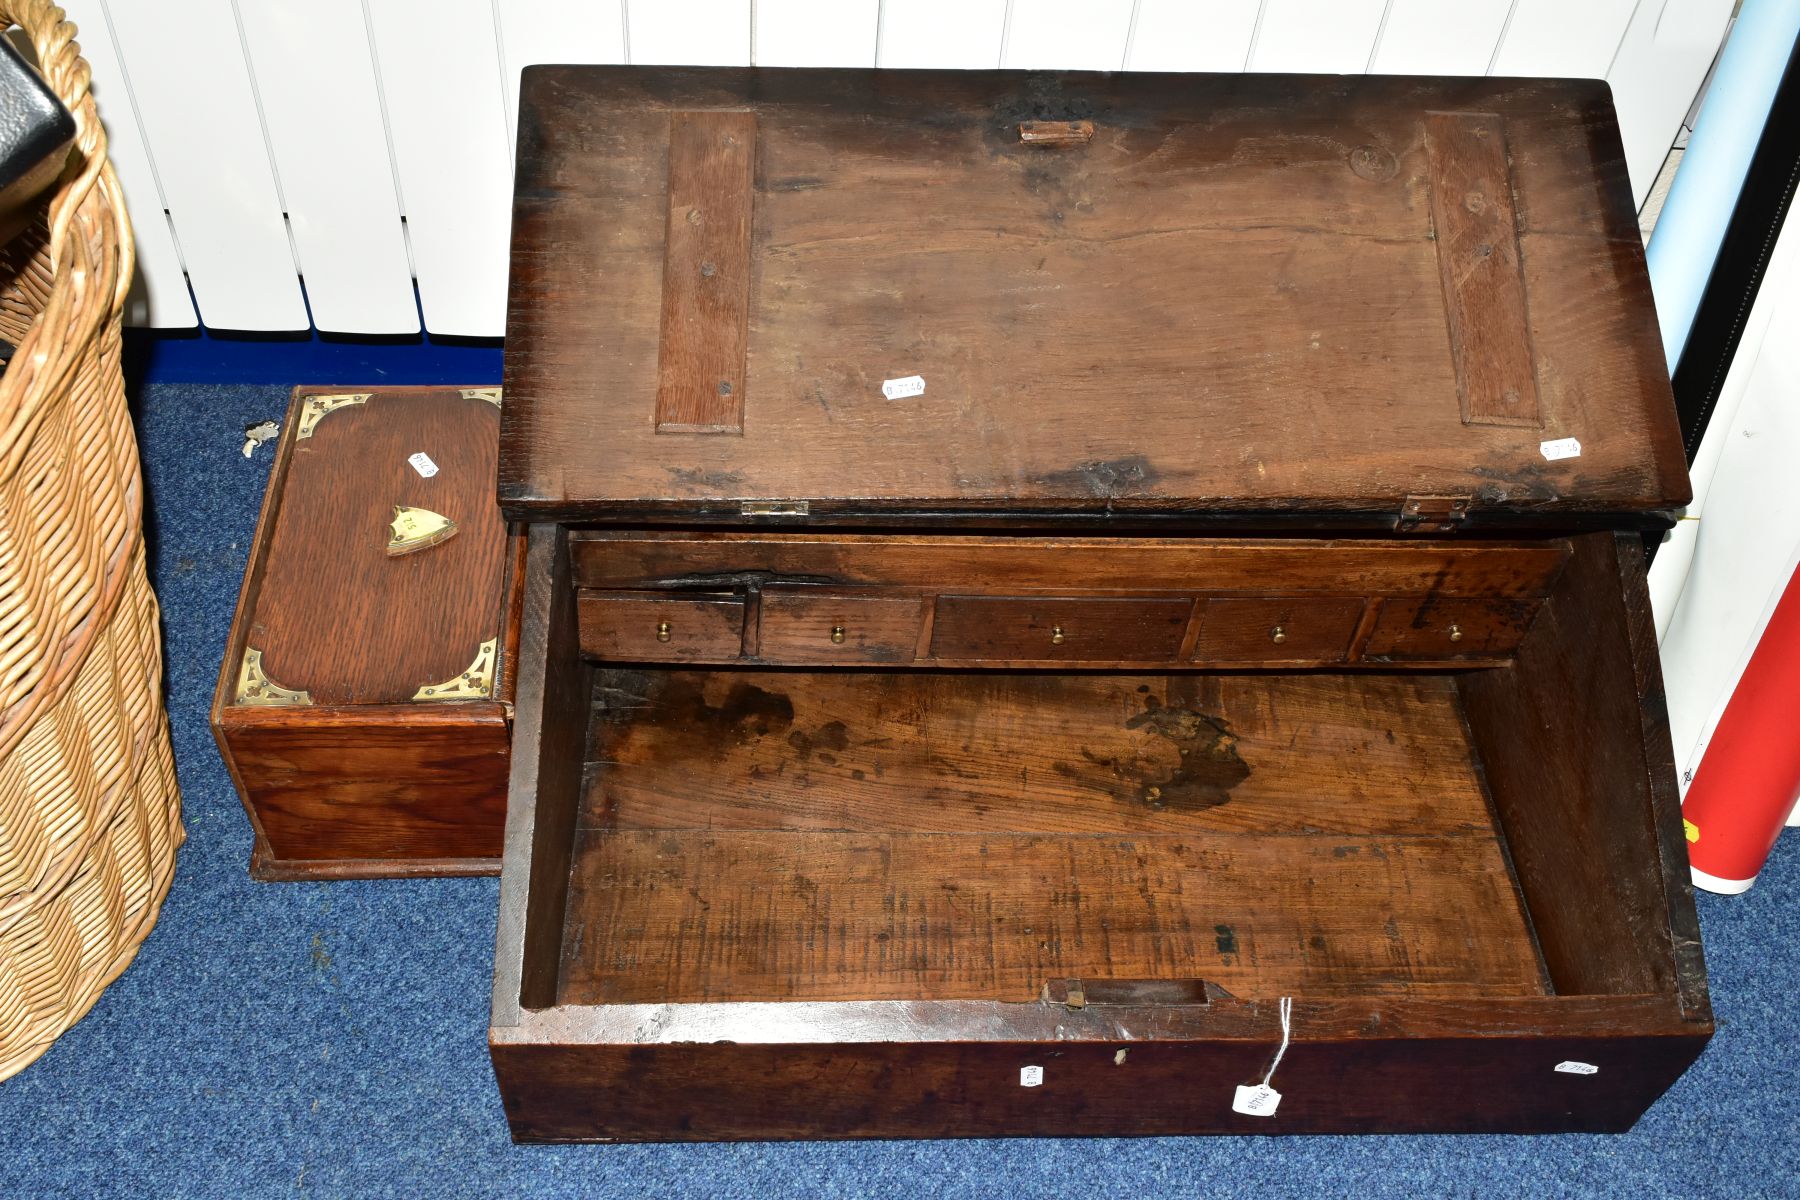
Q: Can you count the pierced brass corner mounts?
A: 4